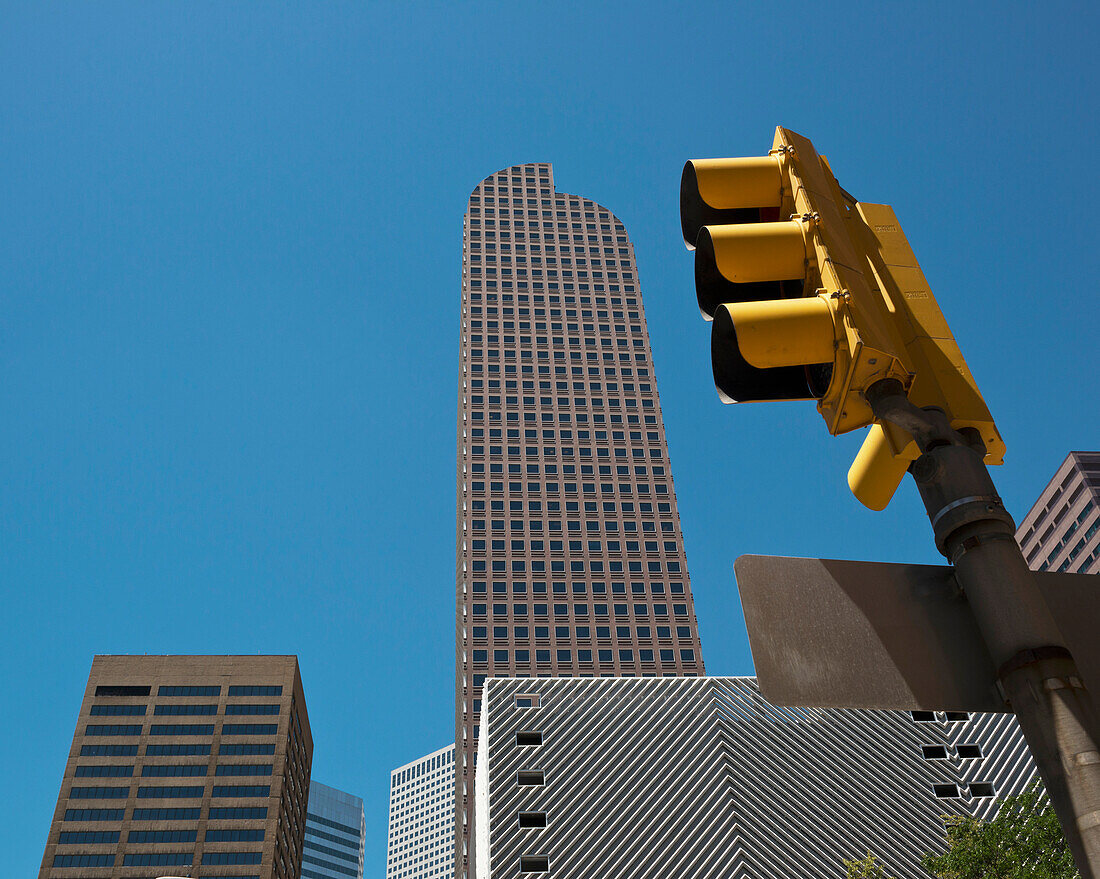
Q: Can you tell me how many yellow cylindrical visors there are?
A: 4